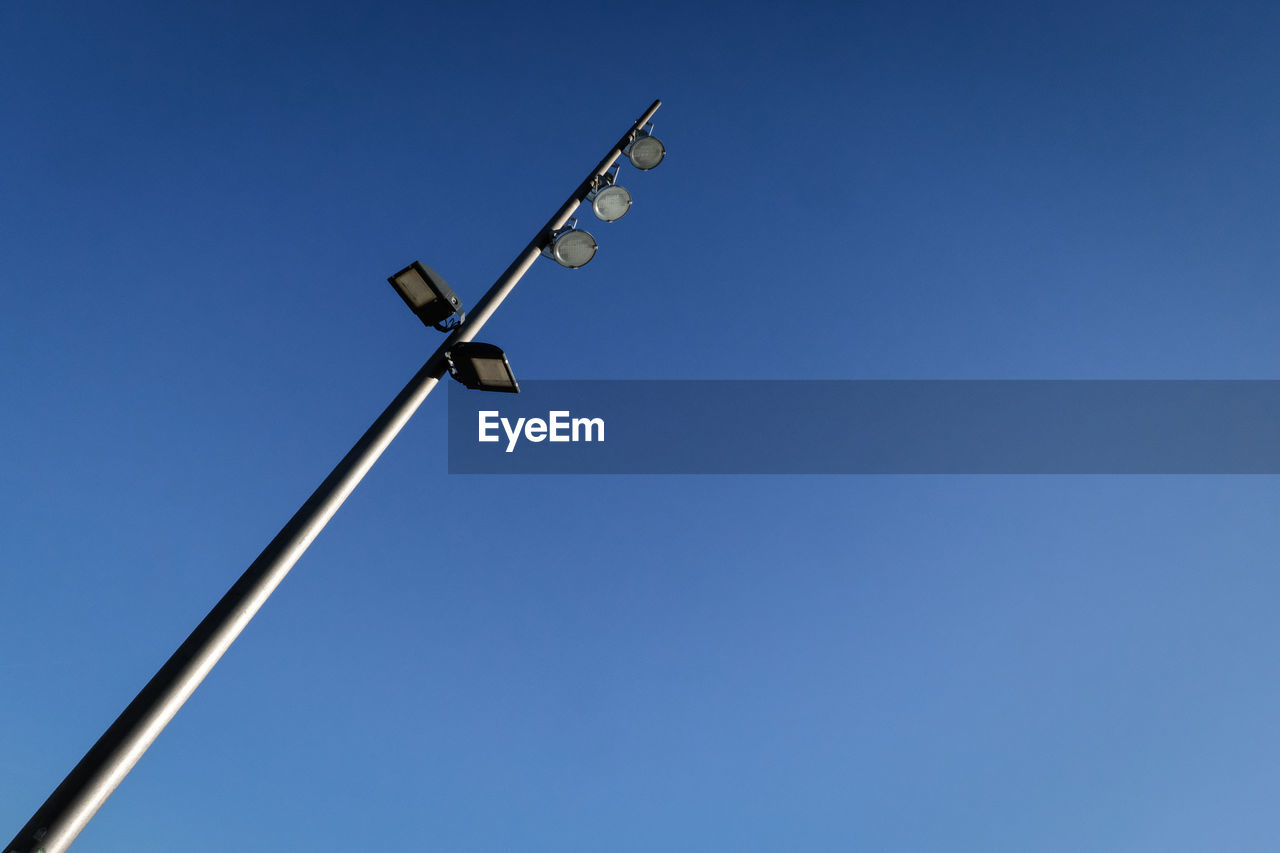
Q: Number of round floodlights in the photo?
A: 3